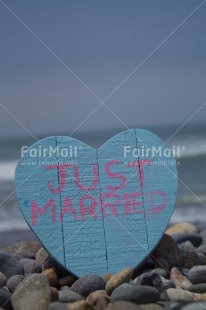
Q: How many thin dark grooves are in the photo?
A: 3